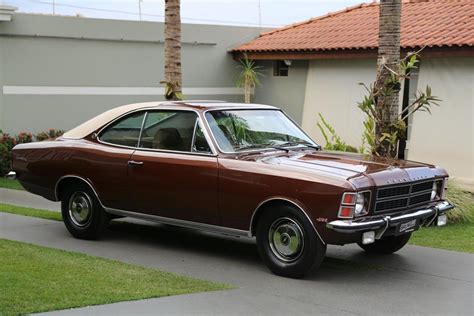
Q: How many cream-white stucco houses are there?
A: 1